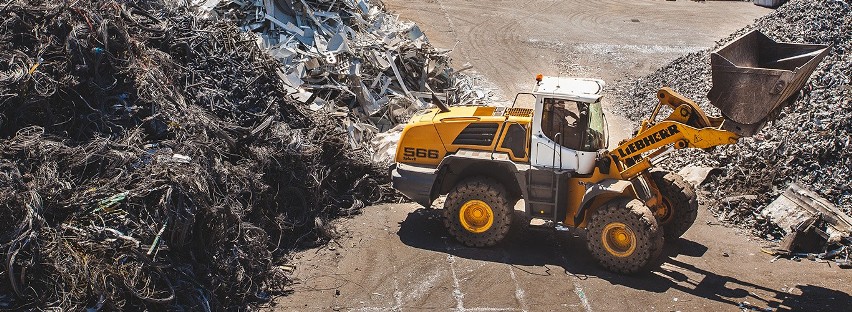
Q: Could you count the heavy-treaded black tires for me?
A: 3